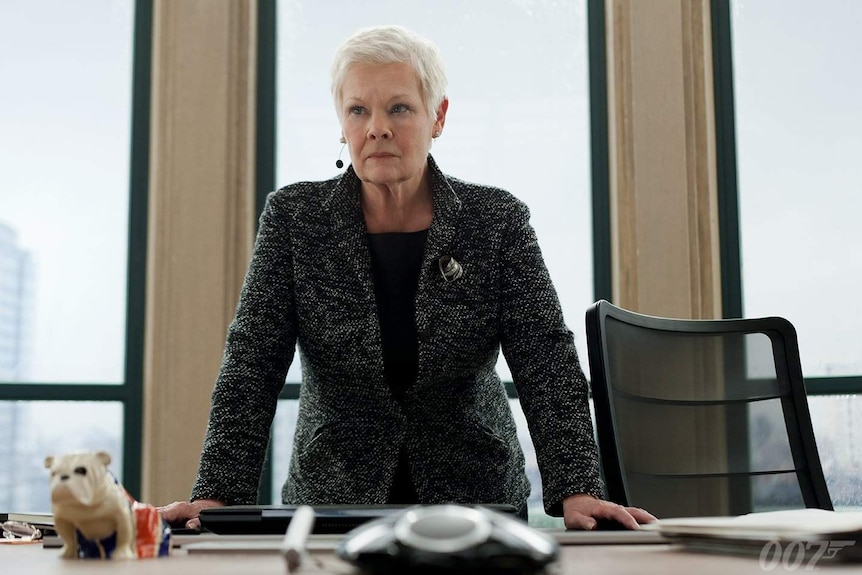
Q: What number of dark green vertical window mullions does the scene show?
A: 4